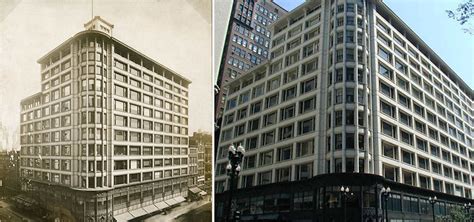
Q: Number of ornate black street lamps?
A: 5